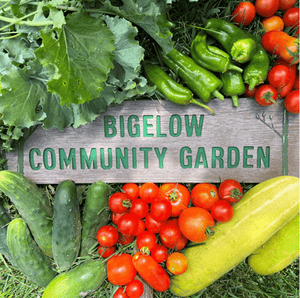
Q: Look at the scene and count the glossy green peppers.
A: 6